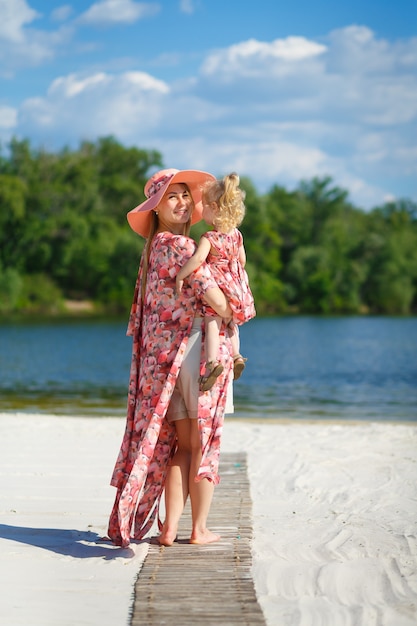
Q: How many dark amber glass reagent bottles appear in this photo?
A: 0